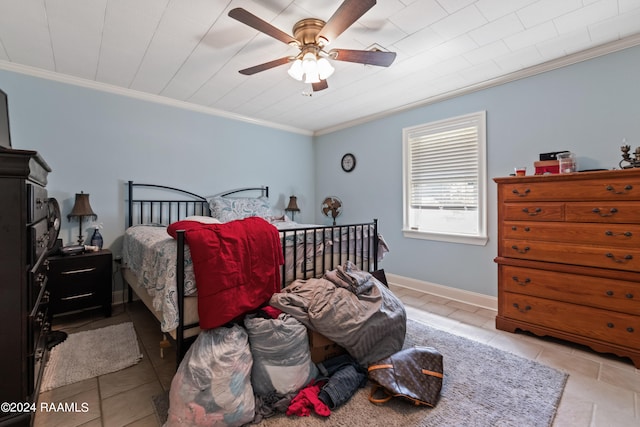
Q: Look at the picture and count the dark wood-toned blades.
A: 5